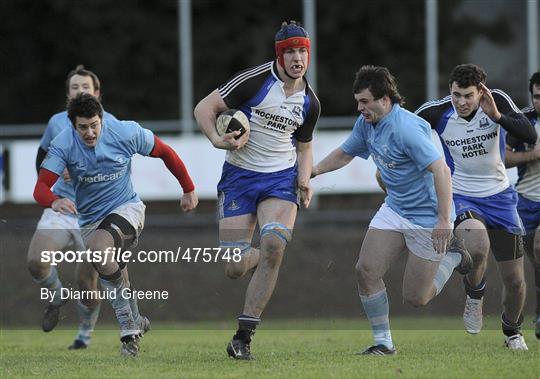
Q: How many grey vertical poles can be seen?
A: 4